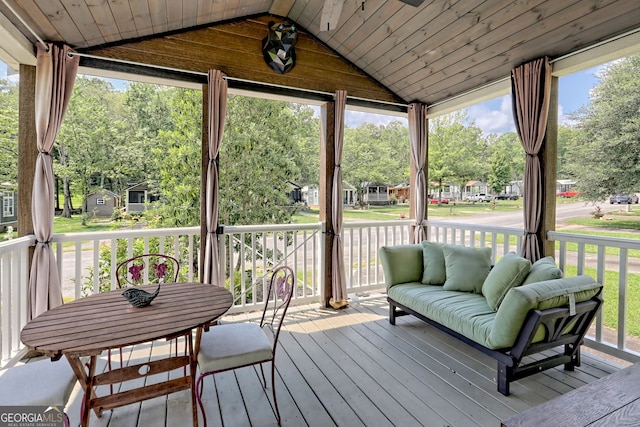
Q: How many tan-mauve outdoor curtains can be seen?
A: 5